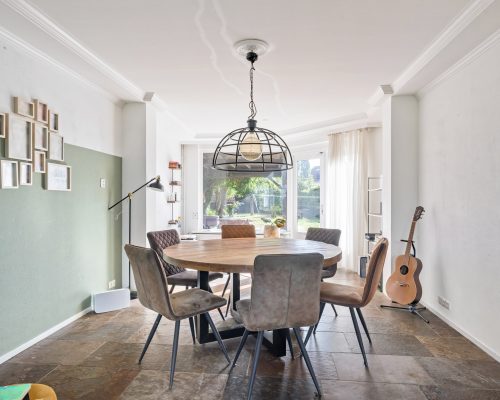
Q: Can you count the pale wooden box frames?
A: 11